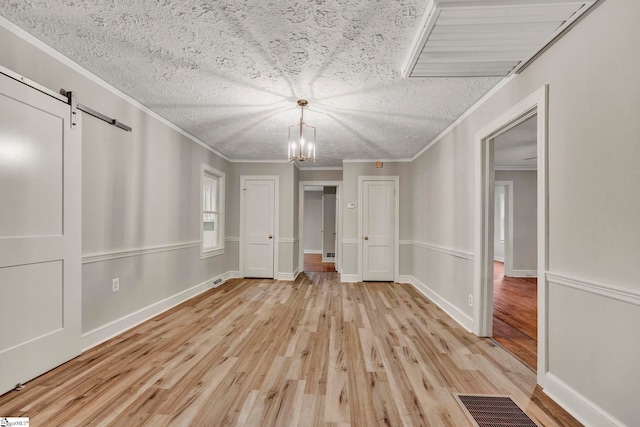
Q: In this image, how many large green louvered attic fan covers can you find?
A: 0